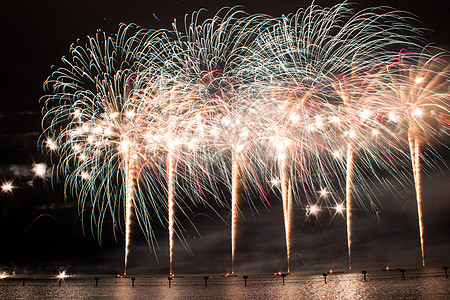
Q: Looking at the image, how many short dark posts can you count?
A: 12